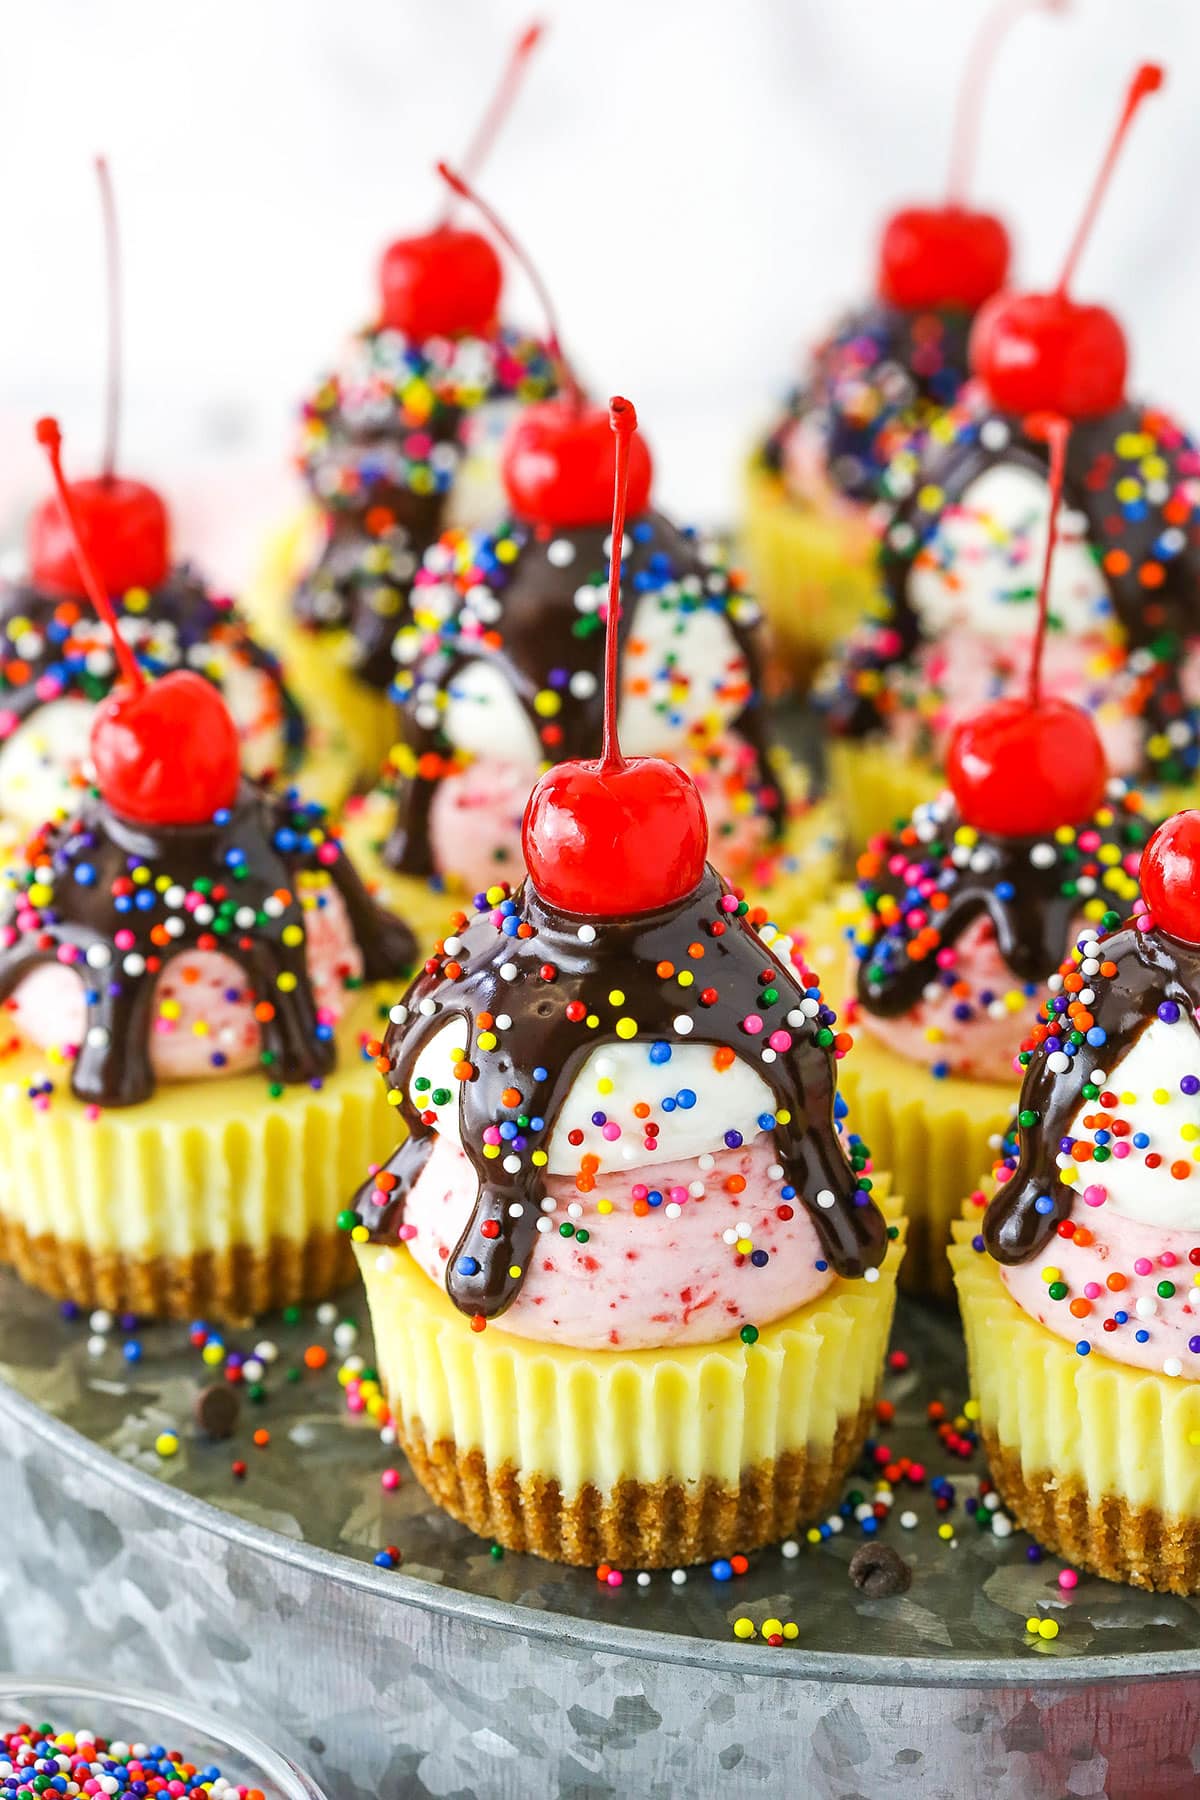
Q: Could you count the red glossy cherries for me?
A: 9